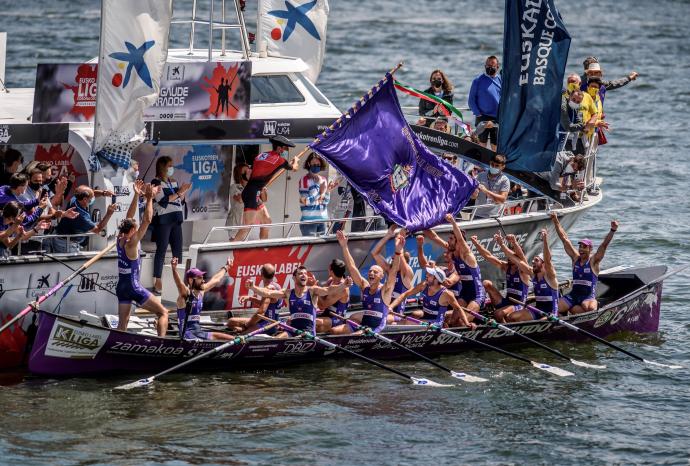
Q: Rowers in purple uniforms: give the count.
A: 13